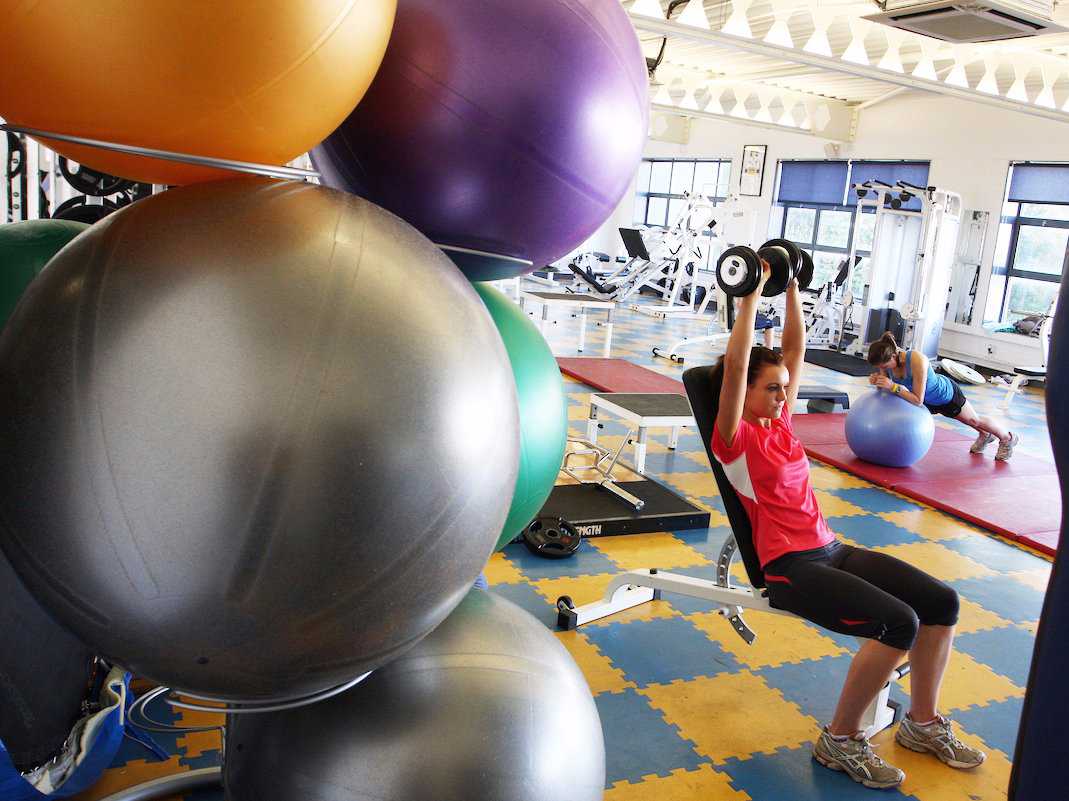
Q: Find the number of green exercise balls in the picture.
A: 2